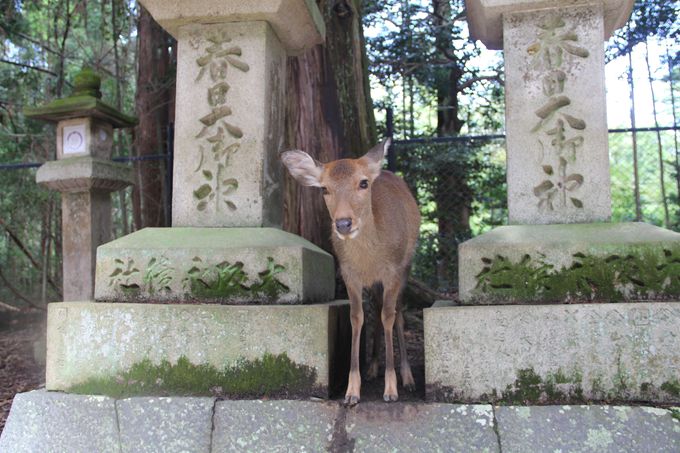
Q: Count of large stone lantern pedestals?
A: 2